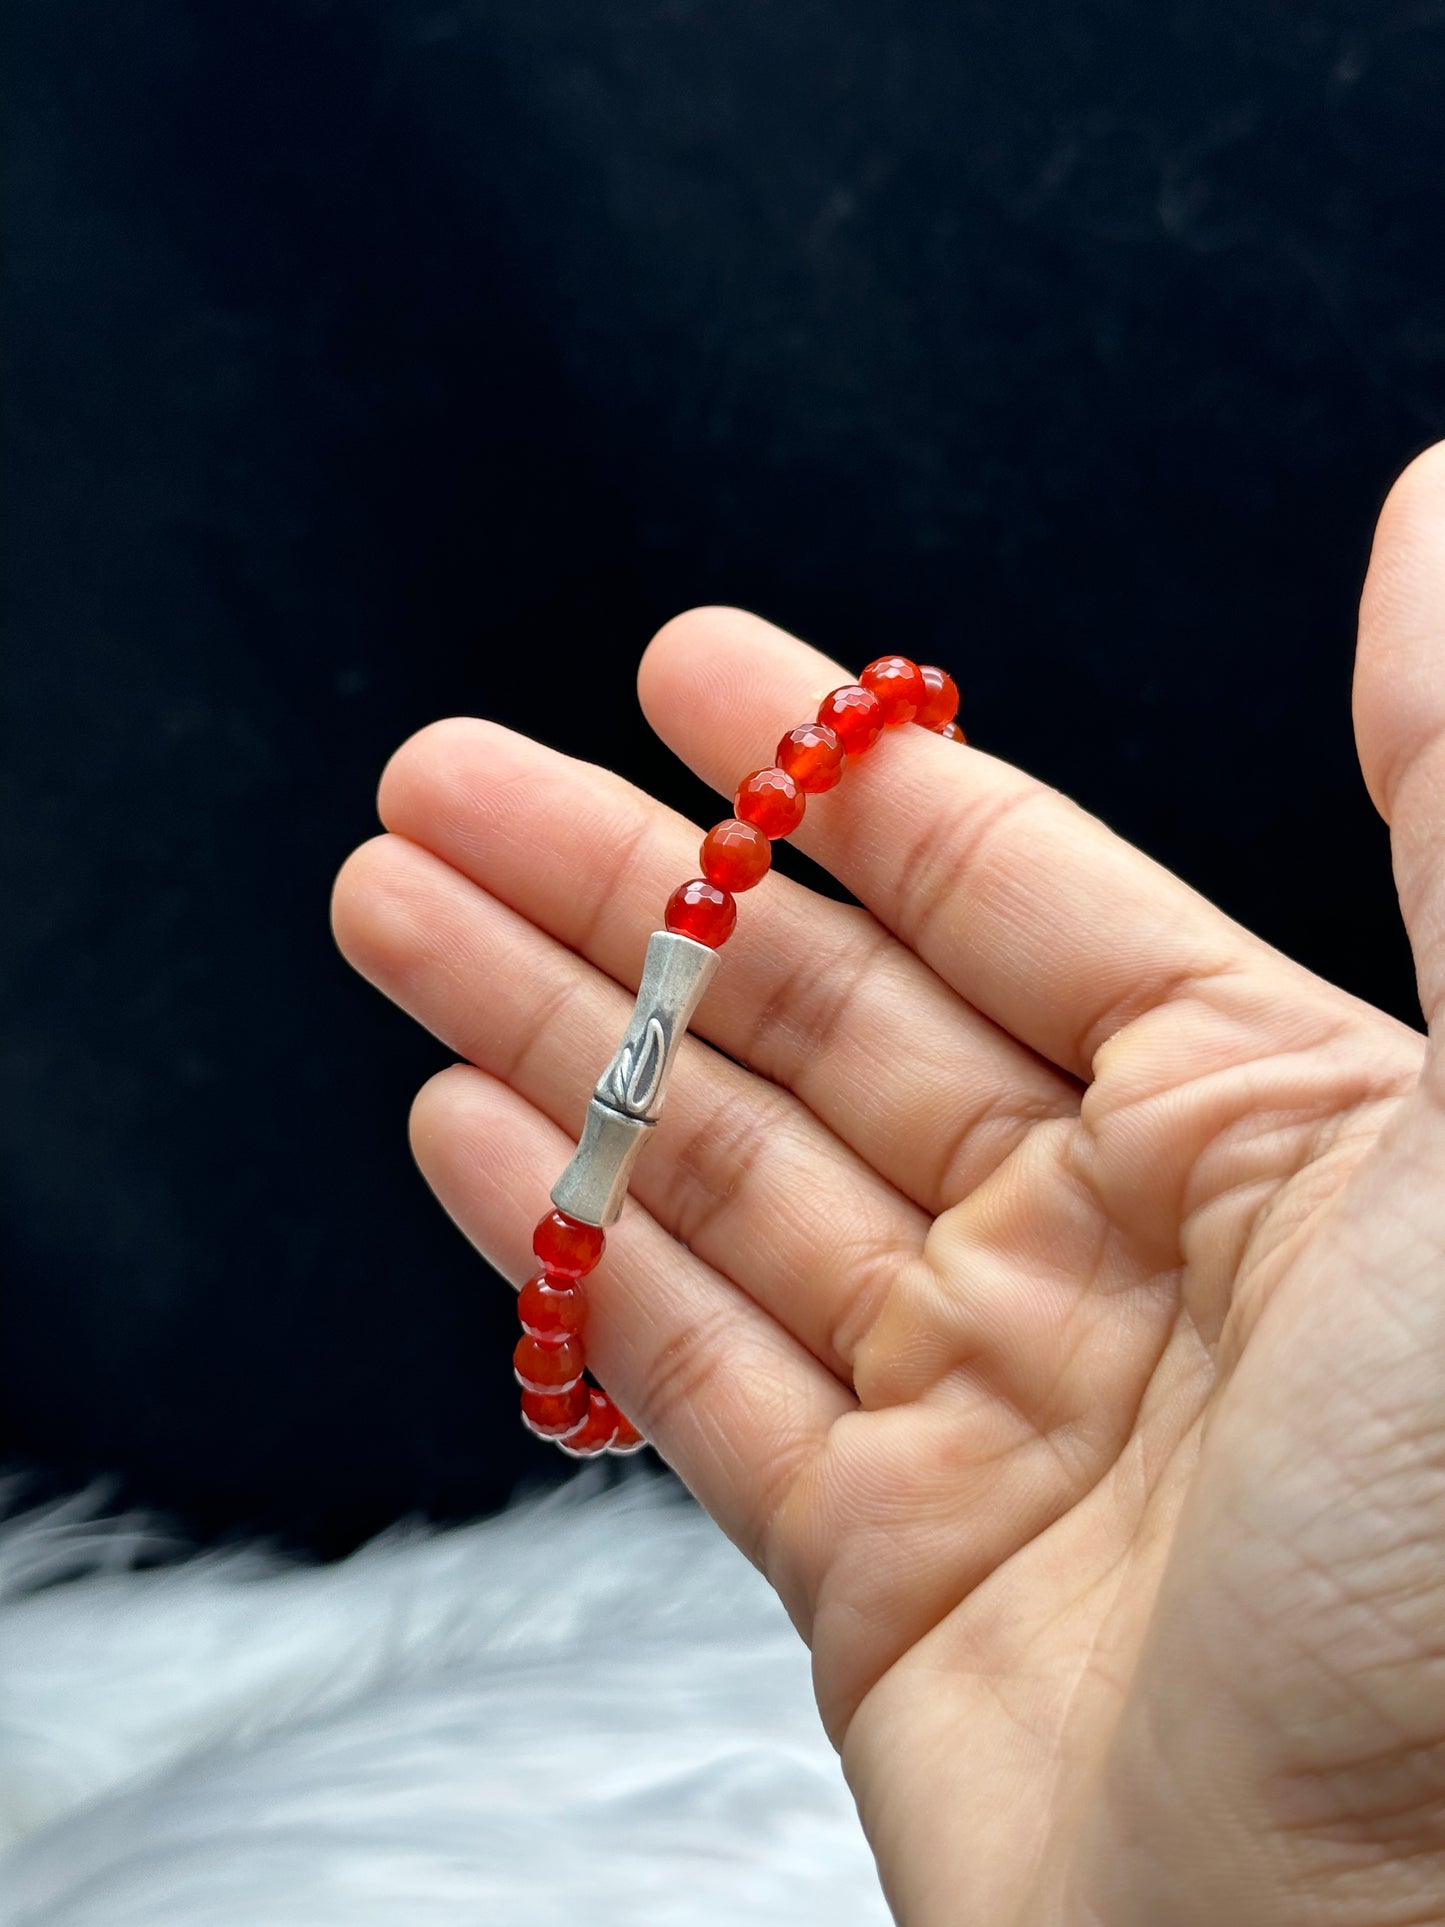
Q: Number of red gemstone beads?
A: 14